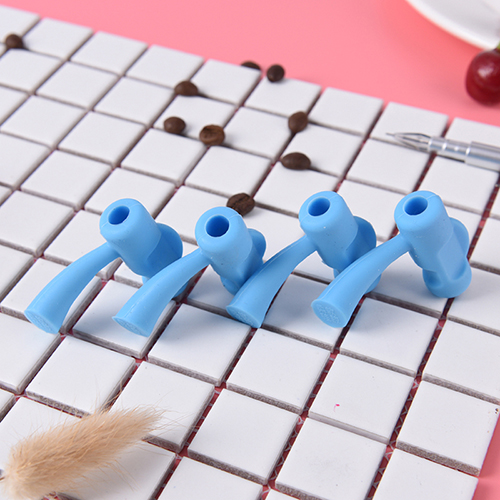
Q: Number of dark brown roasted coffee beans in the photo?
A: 9